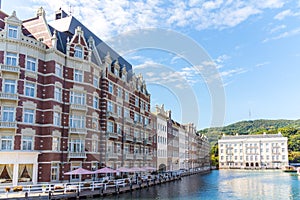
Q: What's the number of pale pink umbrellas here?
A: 5